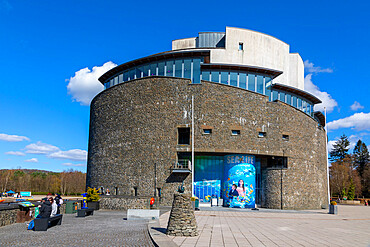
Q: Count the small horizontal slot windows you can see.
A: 4